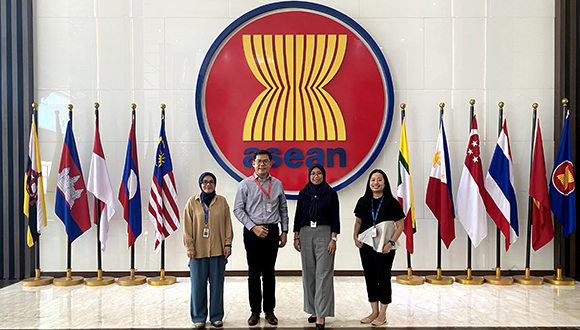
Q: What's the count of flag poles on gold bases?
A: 11